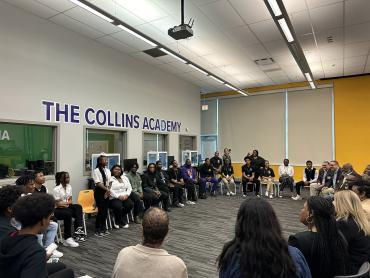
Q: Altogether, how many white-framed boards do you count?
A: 3